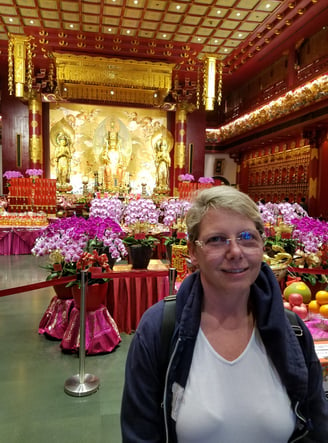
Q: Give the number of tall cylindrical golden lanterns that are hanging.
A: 2